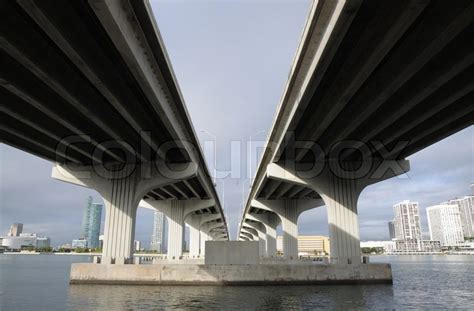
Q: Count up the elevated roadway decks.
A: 2